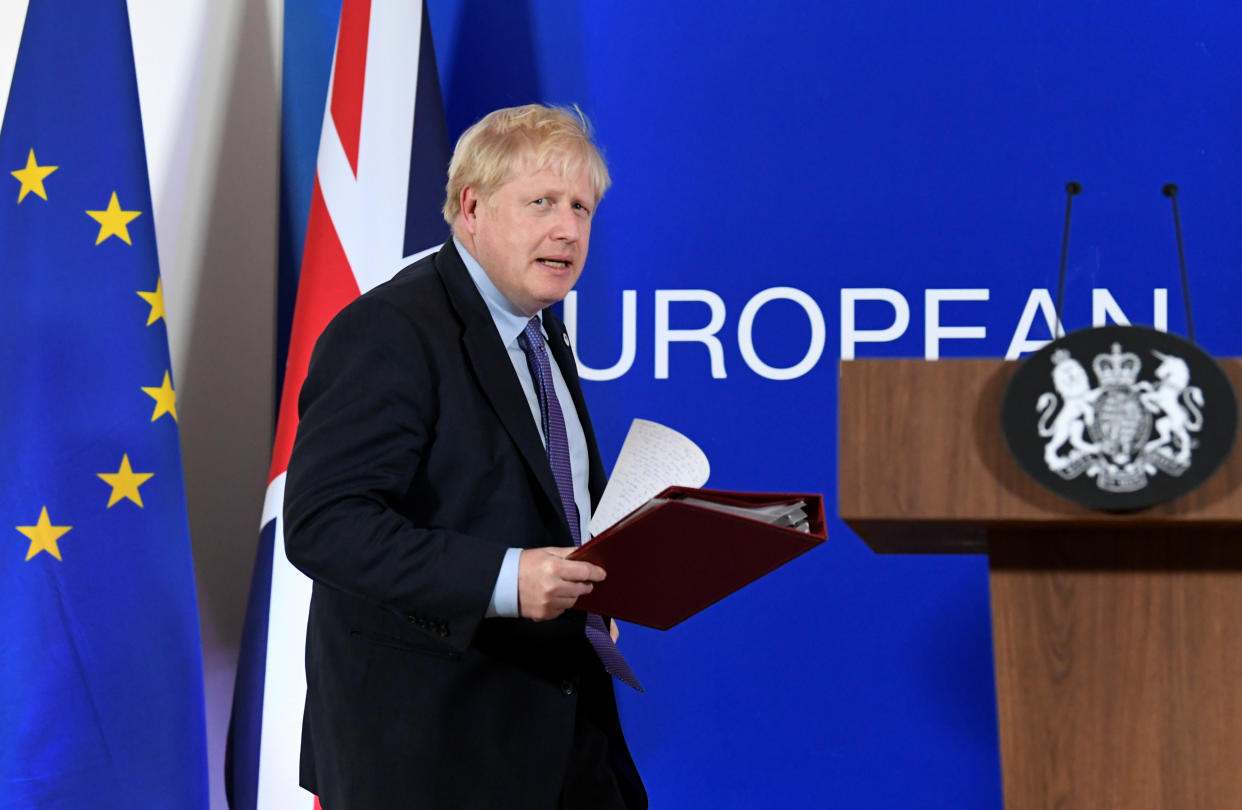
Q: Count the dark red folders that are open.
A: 1